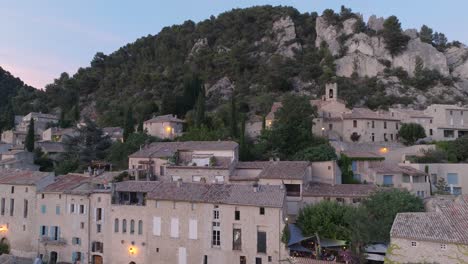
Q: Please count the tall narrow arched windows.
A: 4